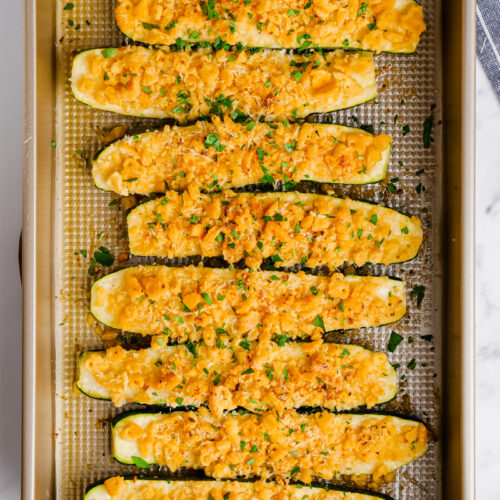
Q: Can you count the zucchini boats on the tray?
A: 8